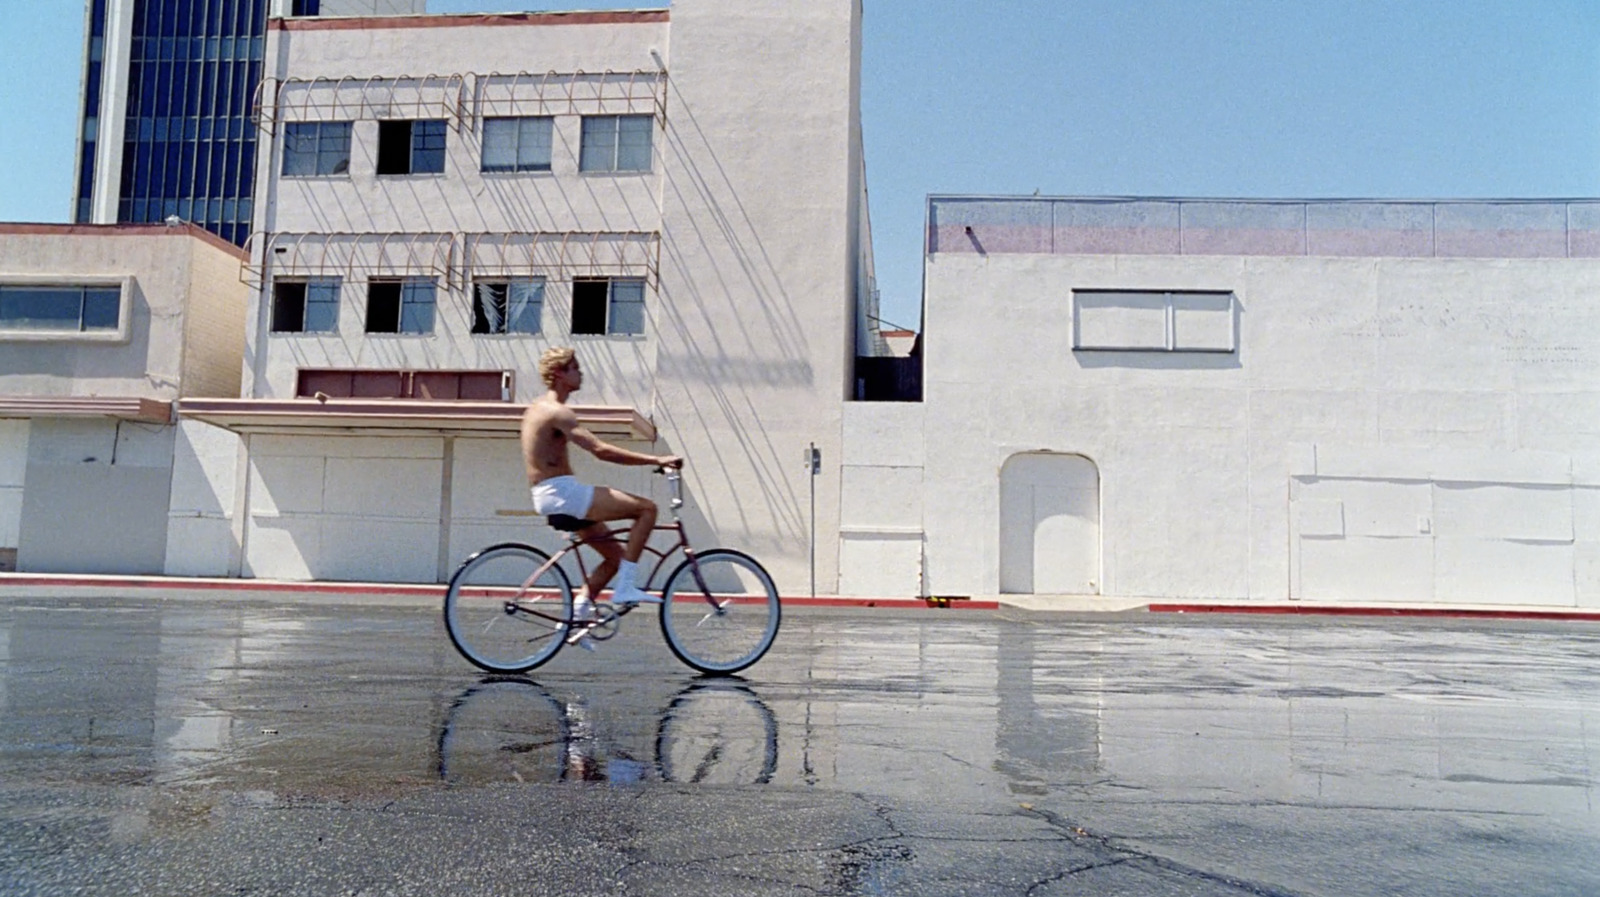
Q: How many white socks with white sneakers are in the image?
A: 2